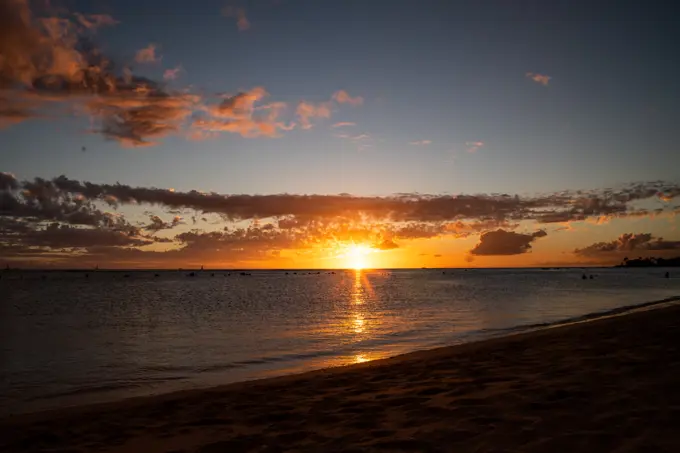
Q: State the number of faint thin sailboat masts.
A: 3